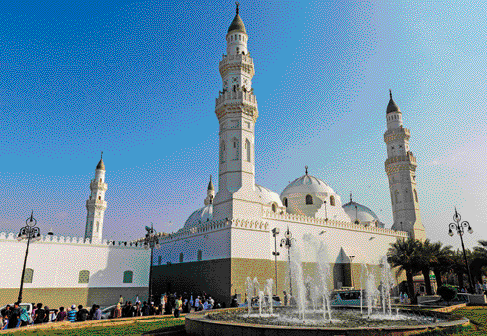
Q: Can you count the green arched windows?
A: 3